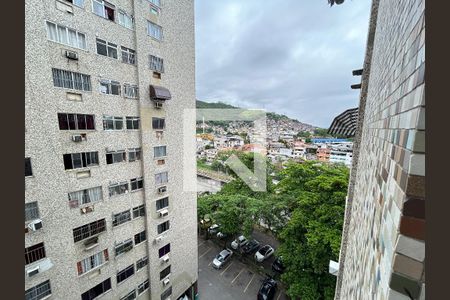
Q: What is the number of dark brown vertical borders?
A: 2